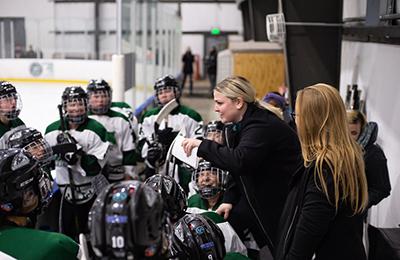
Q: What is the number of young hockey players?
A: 11